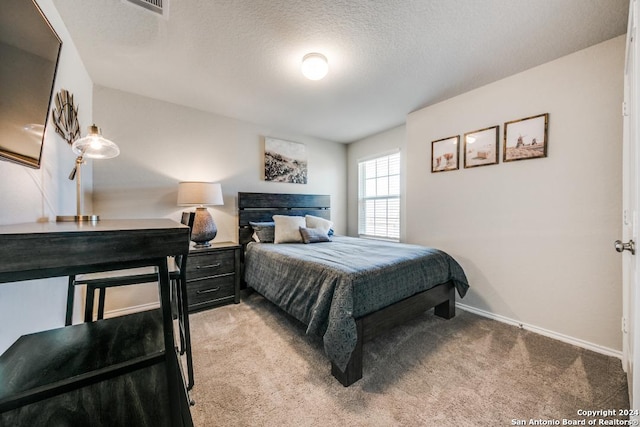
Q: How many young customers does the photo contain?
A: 0